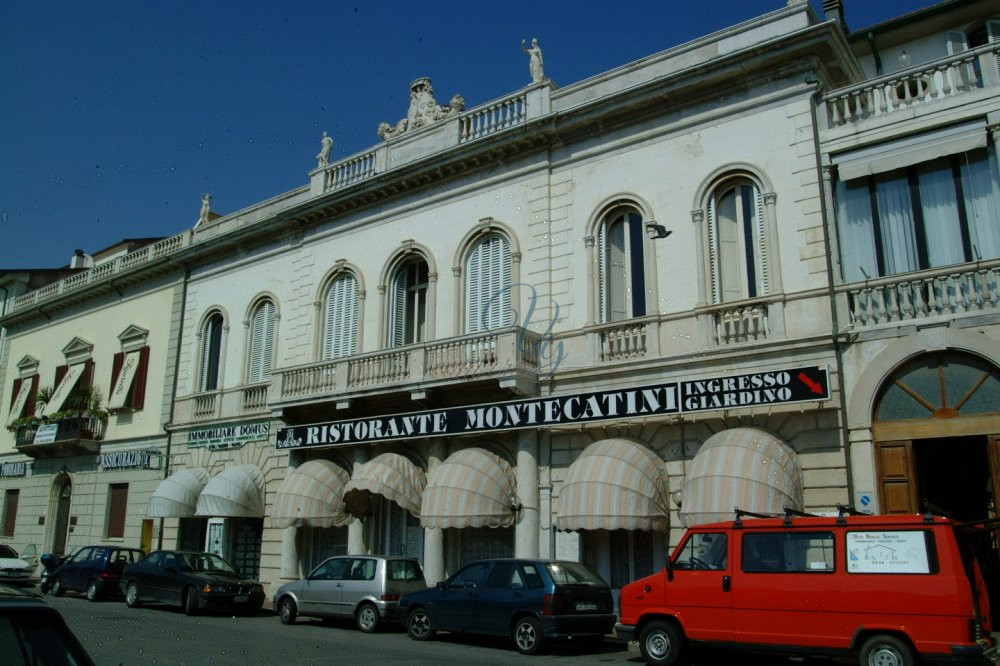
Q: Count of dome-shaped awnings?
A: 7